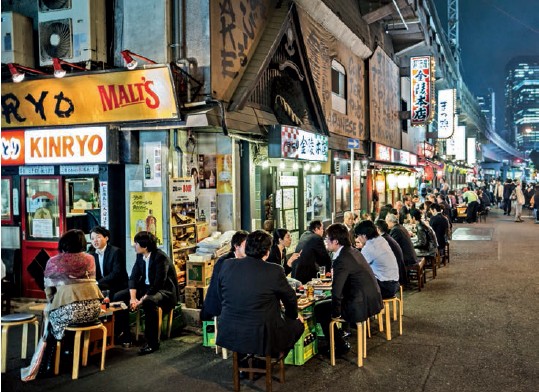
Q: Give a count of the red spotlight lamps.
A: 3